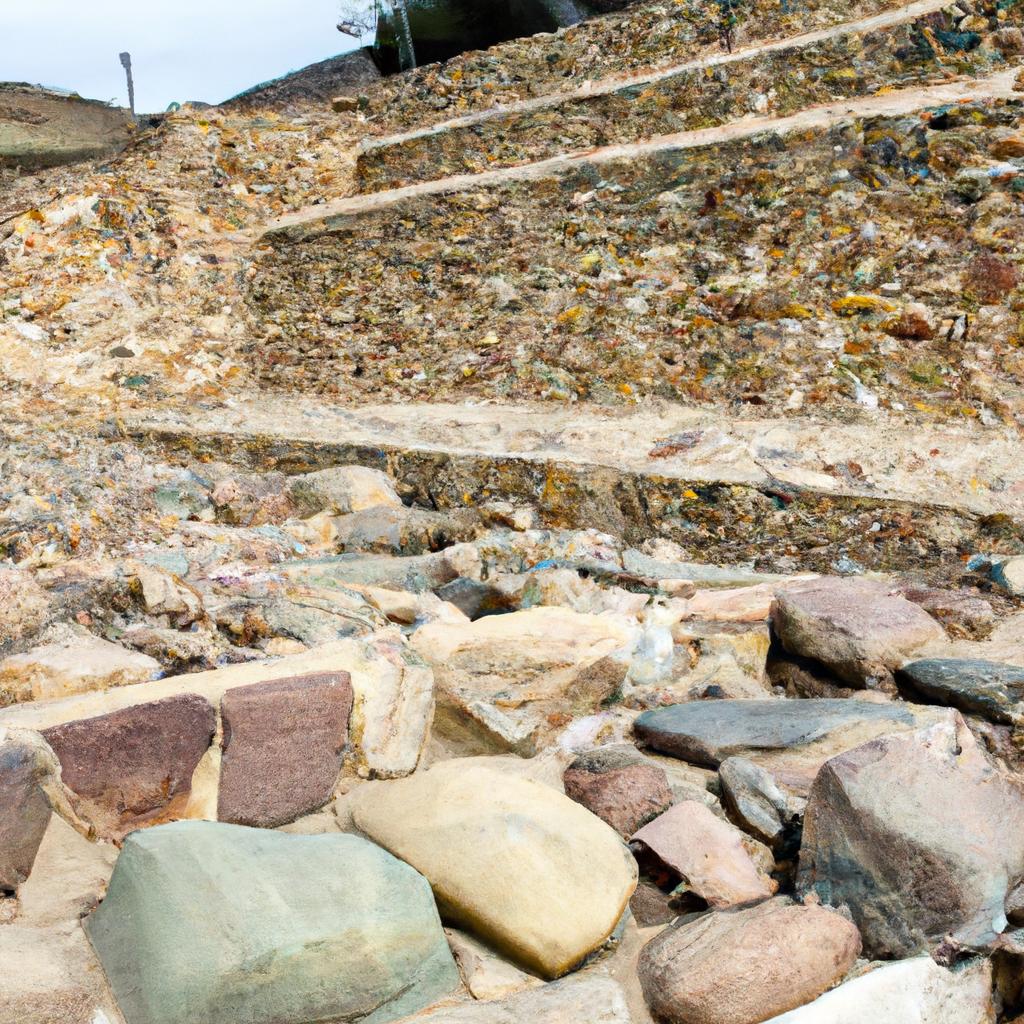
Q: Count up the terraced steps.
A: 3